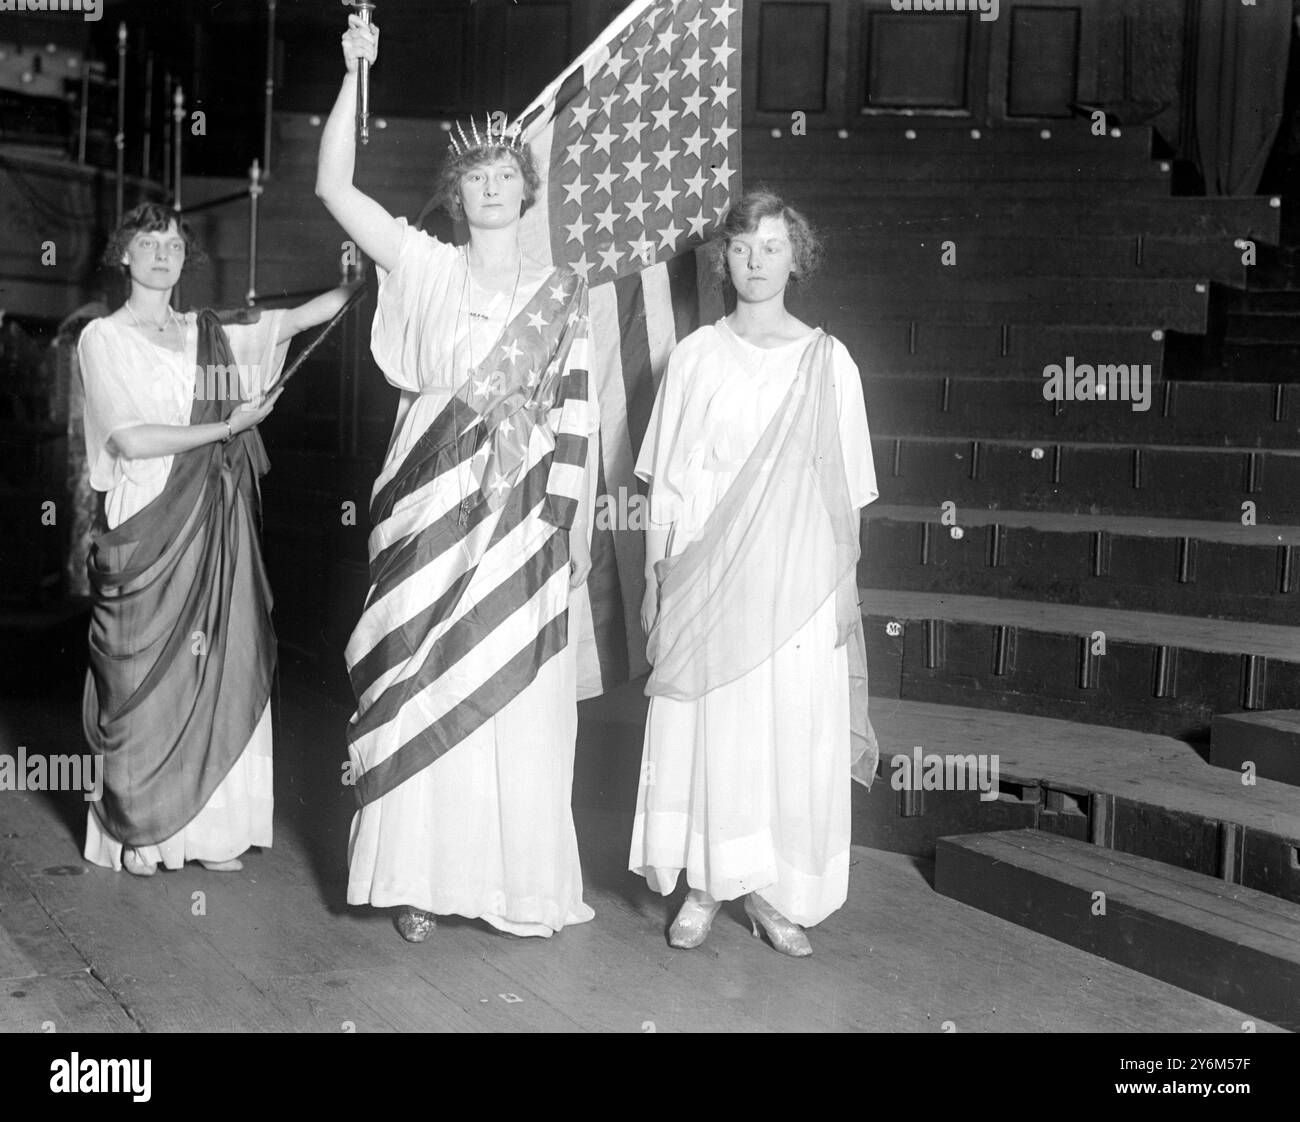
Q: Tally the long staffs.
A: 1